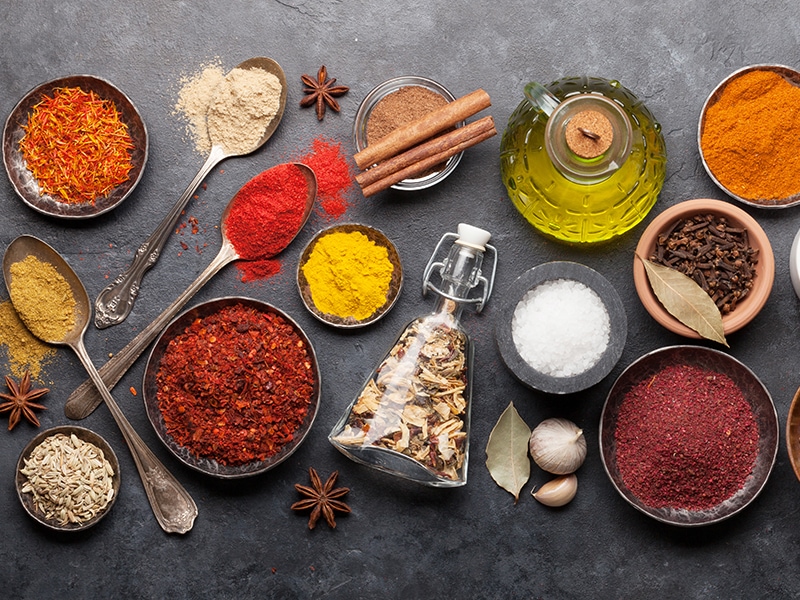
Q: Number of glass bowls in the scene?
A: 1